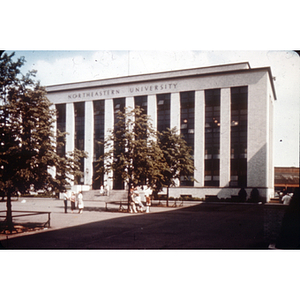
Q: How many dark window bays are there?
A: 9